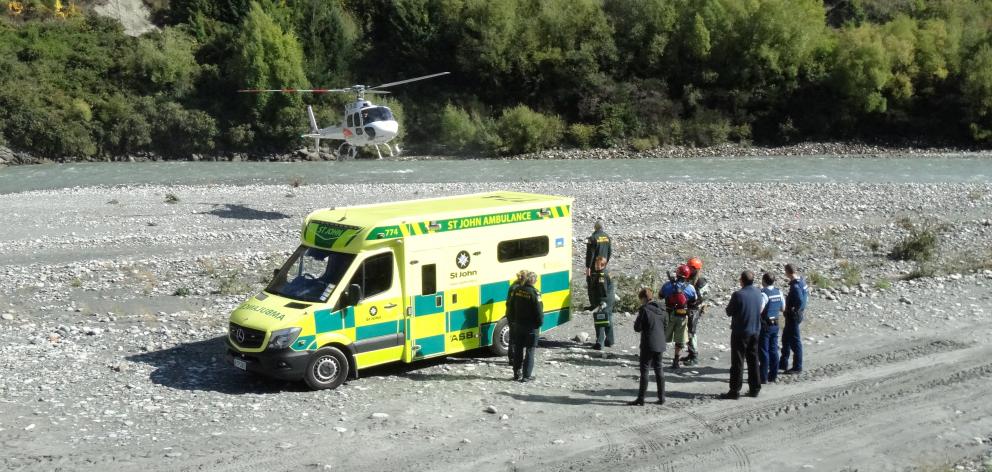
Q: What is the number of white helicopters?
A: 1